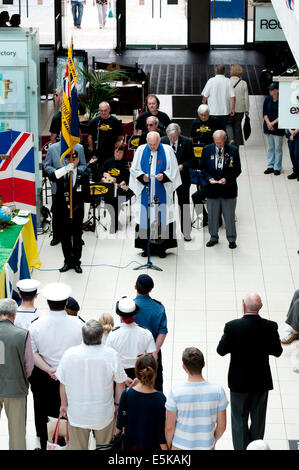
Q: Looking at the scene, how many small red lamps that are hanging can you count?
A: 0